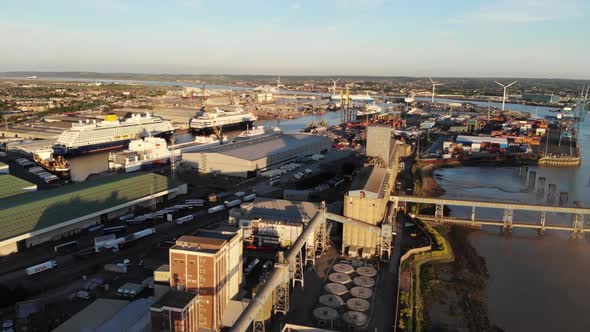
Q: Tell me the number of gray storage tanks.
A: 10